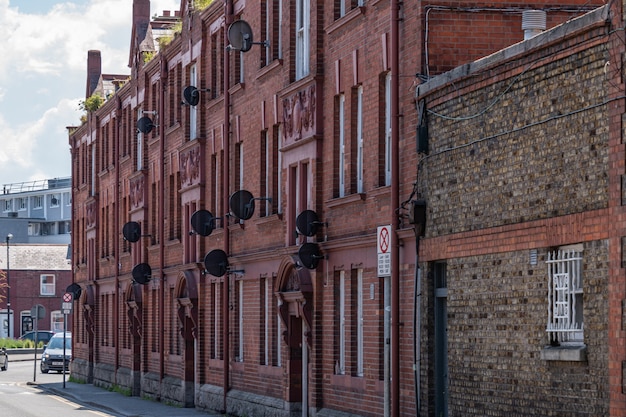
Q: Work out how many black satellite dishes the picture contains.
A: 11